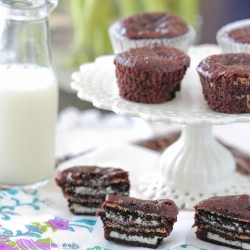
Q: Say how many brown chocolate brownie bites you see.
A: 7